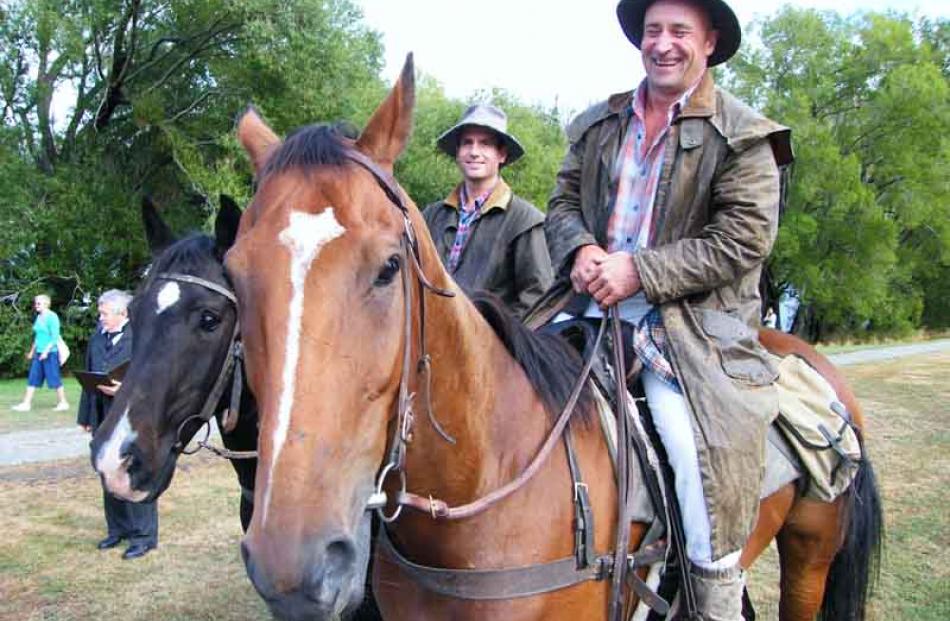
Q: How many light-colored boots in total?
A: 1